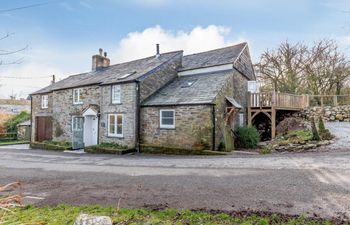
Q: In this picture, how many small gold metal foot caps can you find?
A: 0